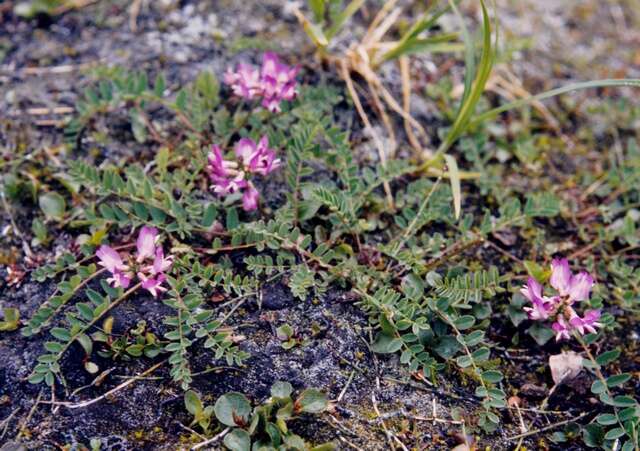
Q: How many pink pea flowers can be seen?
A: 4